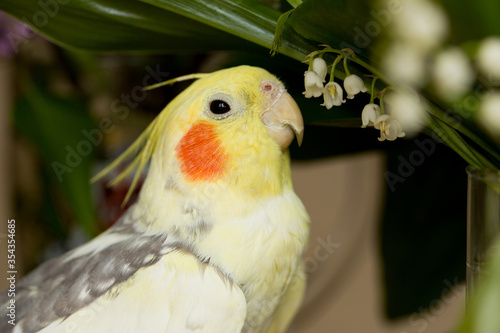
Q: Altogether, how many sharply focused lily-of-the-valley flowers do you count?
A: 6